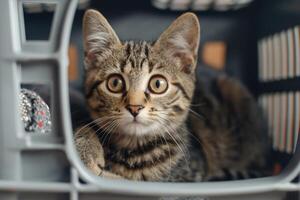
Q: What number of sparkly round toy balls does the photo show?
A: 1